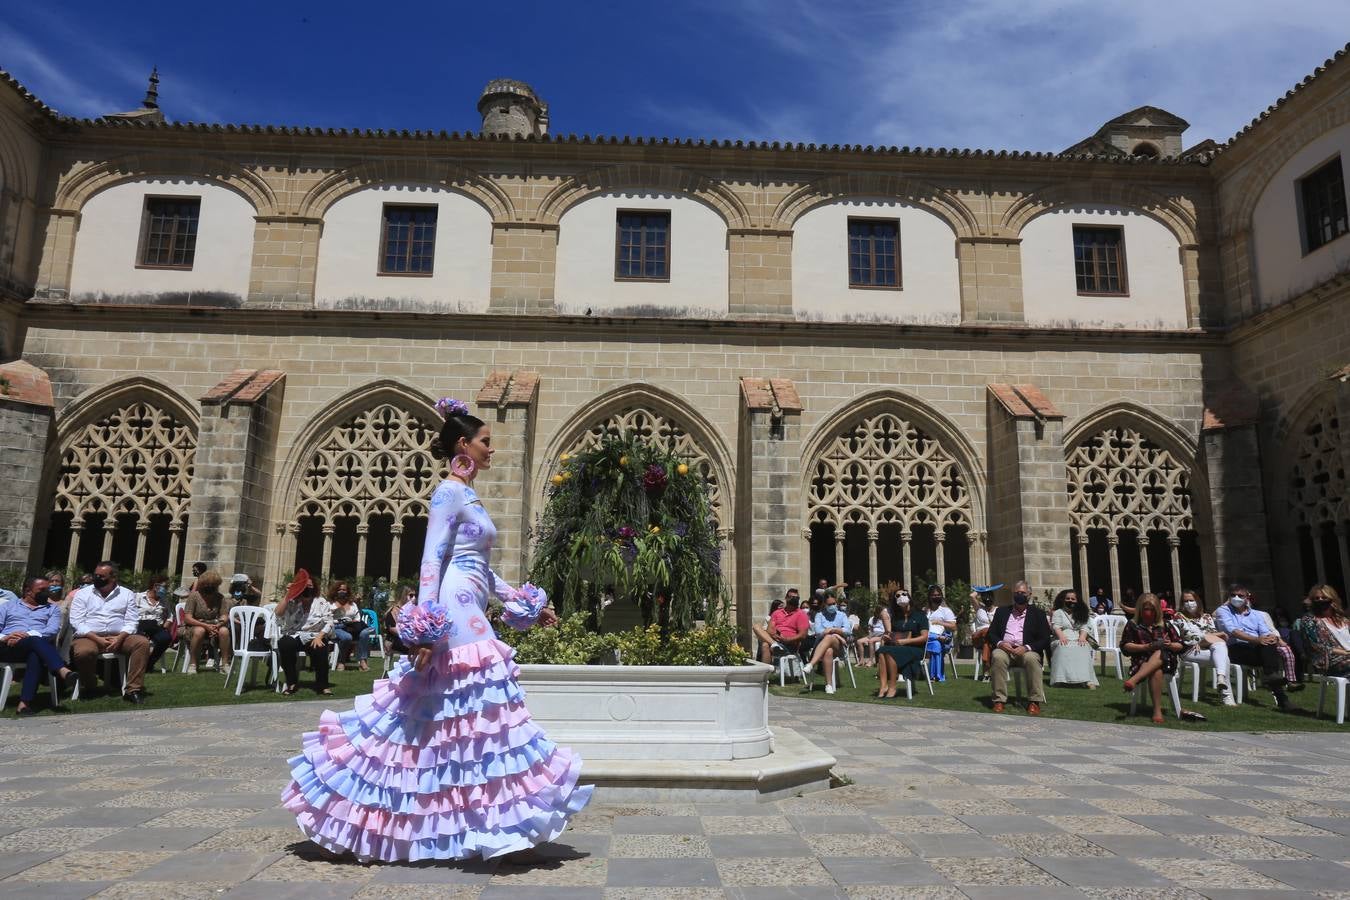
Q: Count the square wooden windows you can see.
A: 6